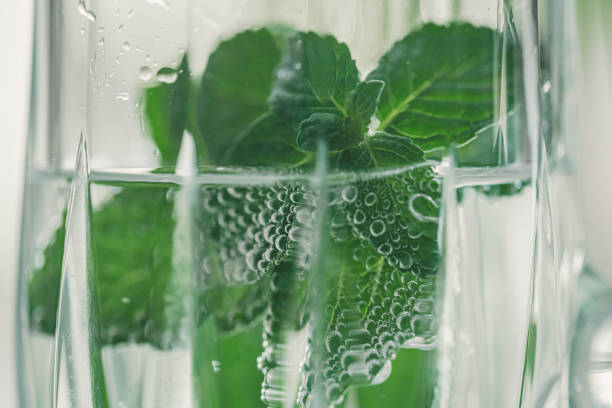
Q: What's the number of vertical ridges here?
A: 5